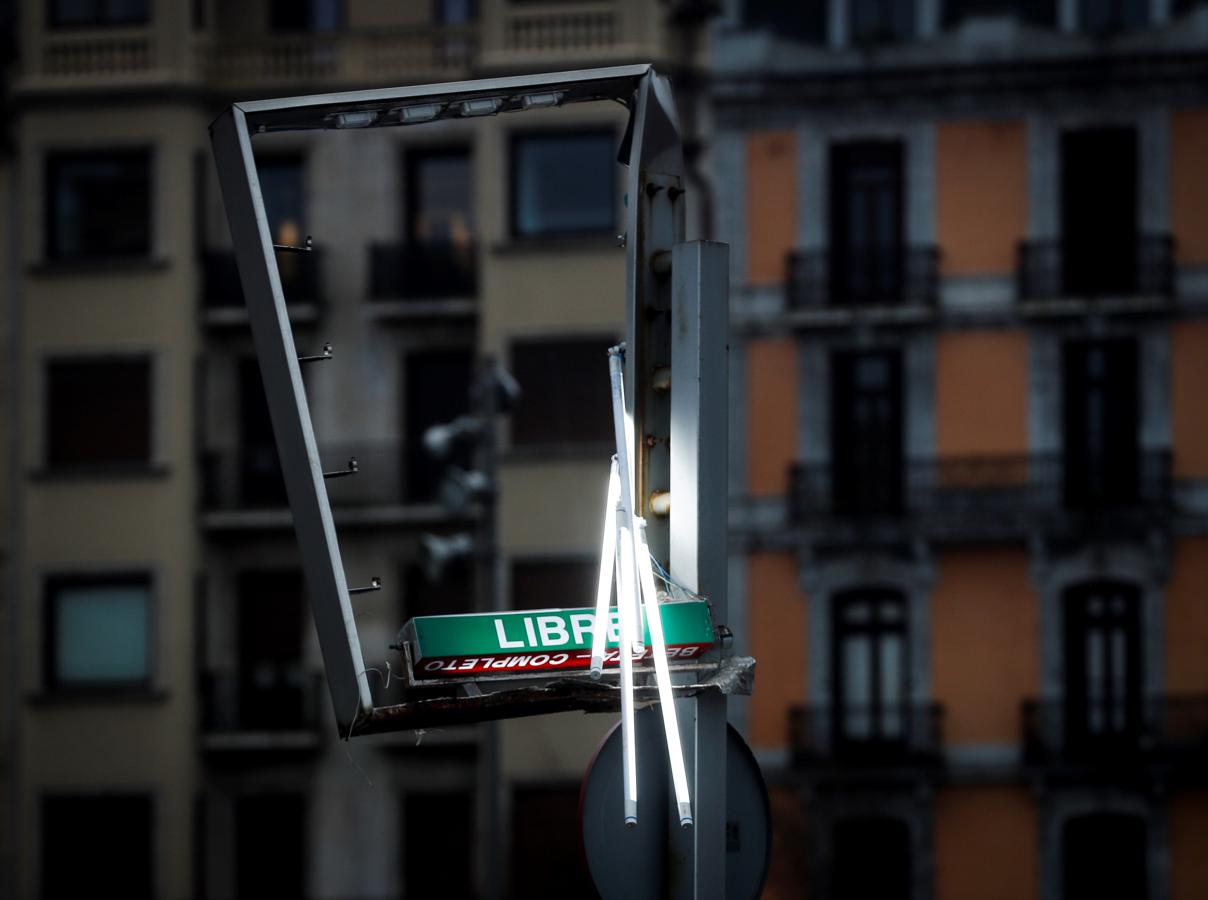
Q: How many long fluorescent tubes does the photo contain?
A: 4